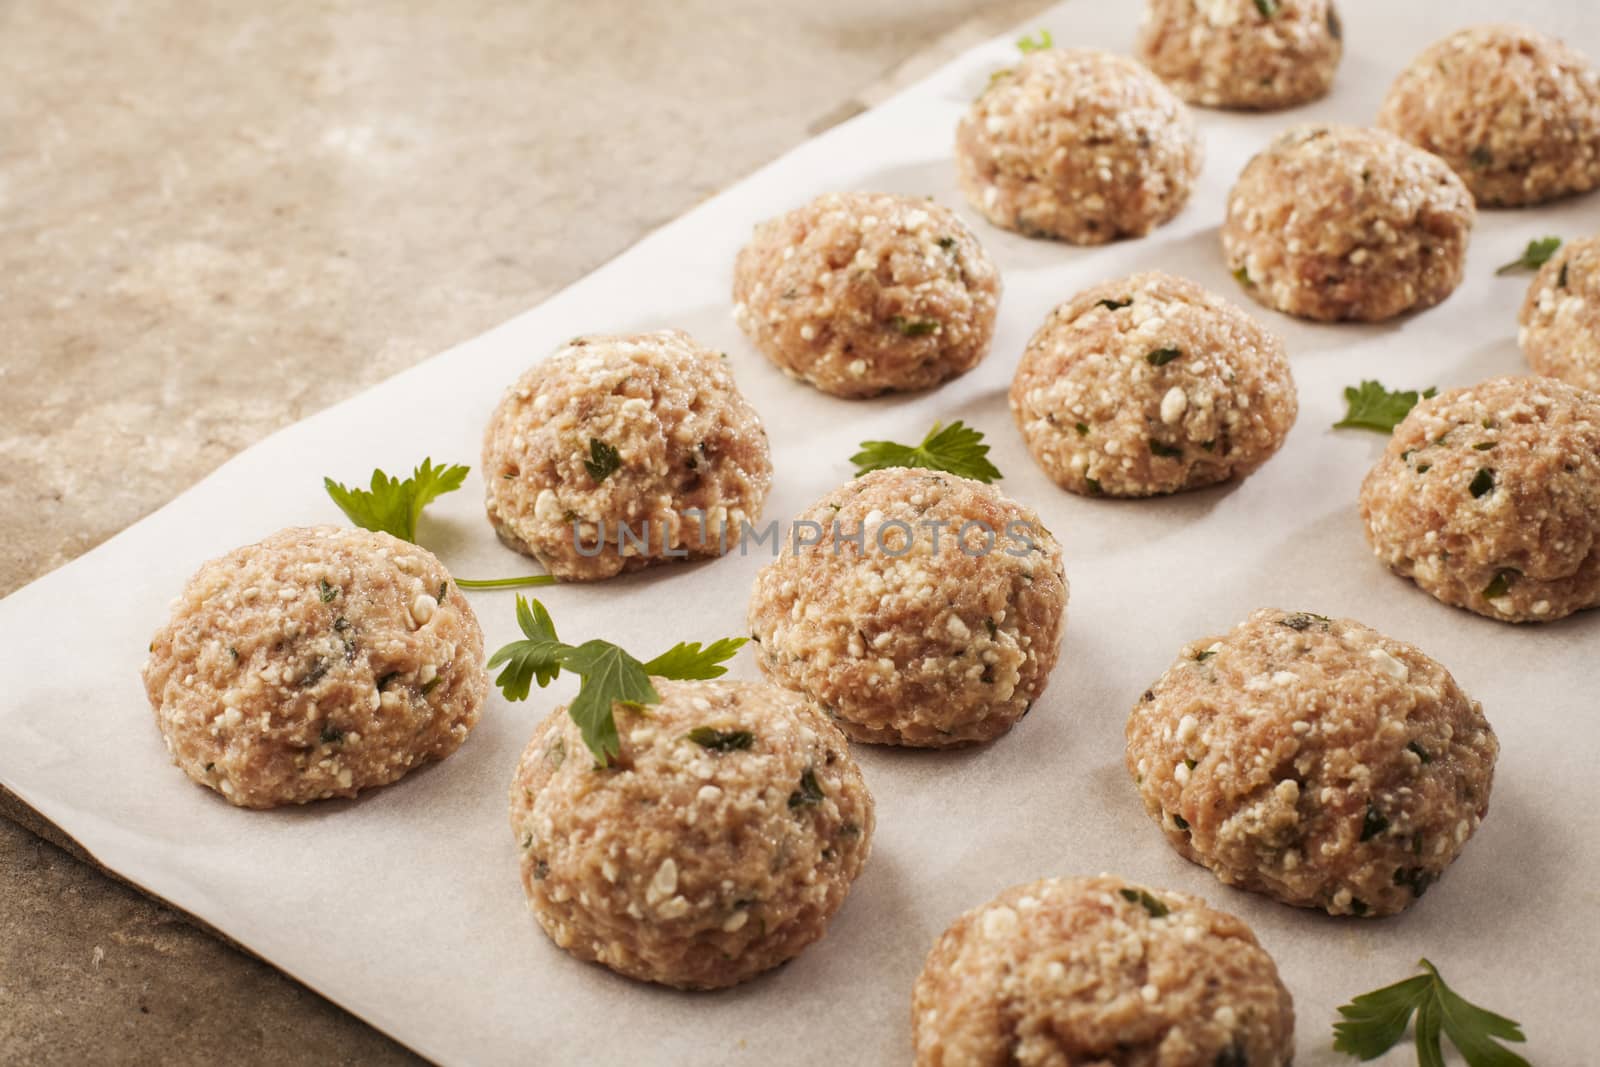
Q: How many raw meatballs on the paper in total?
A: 14